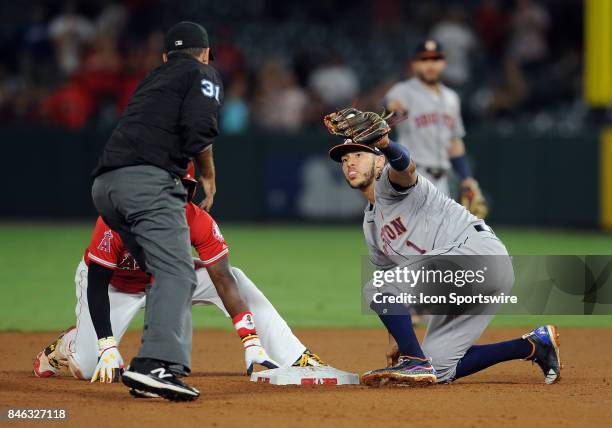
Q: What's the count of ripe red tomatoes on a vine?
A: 0